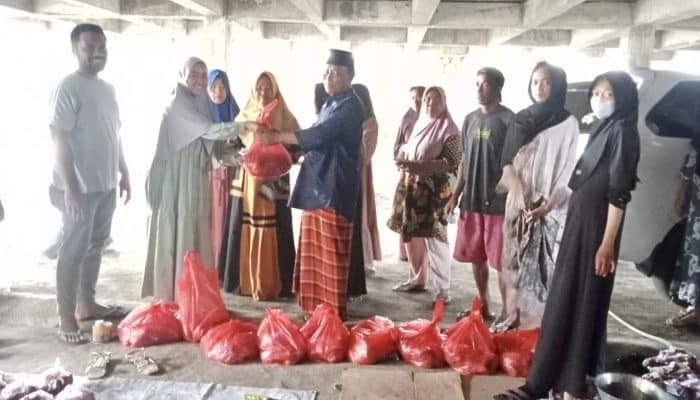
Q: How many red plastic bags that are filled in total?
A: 10